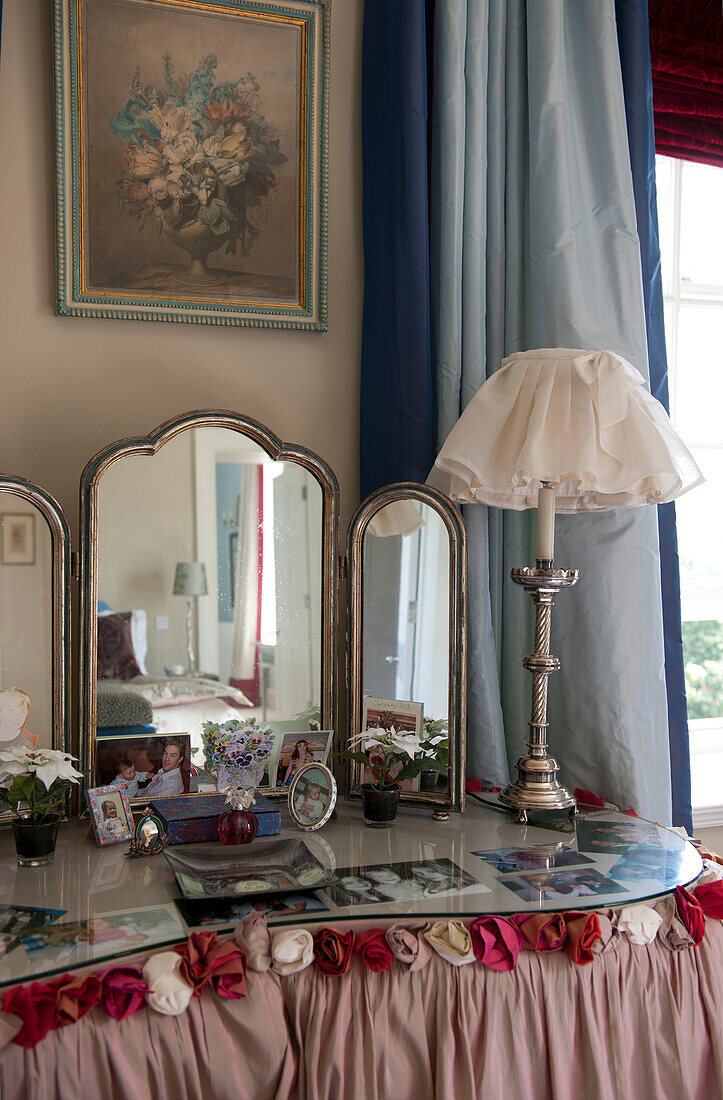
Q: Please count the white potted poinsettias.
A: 2